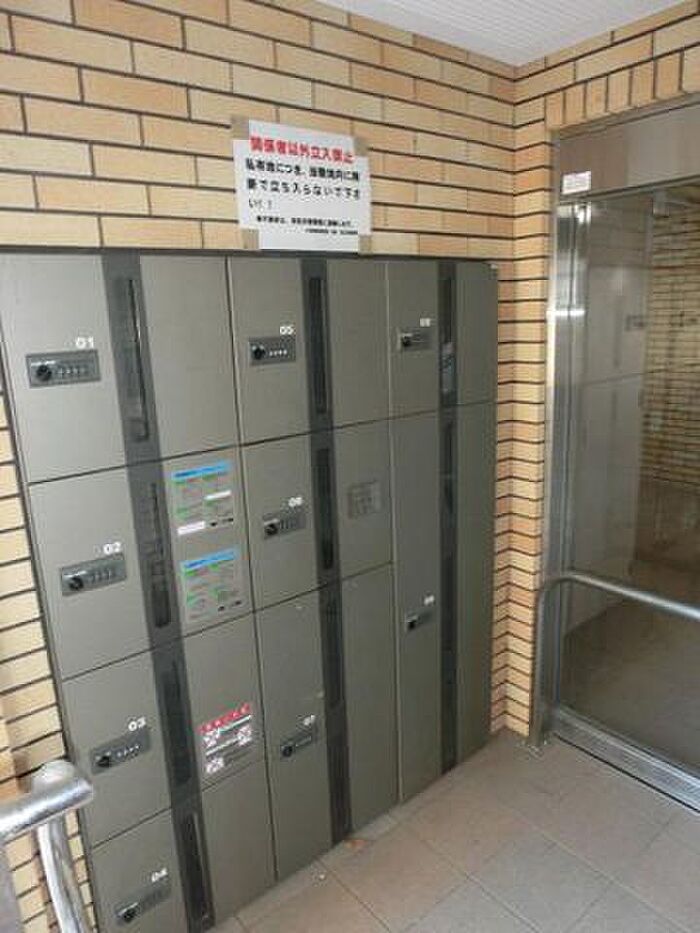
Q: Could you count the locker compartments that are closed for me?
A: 9